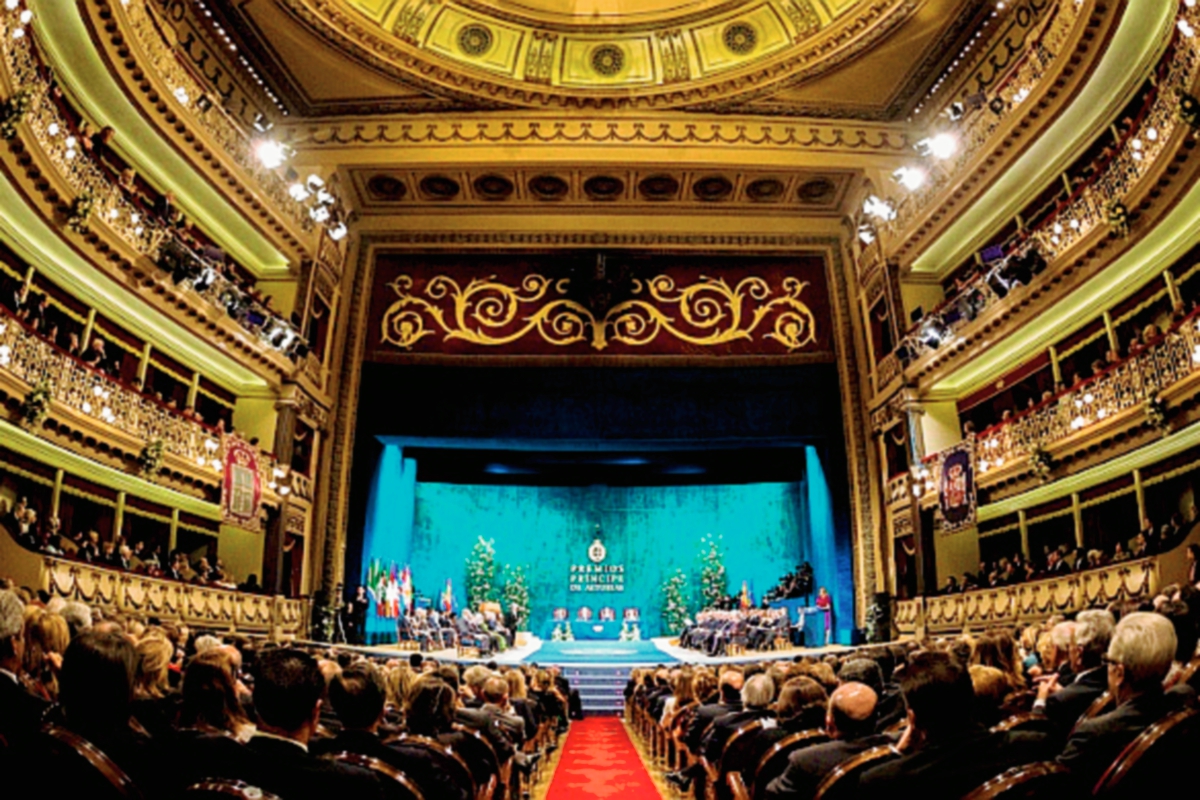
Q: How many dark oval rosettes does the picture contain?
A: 9